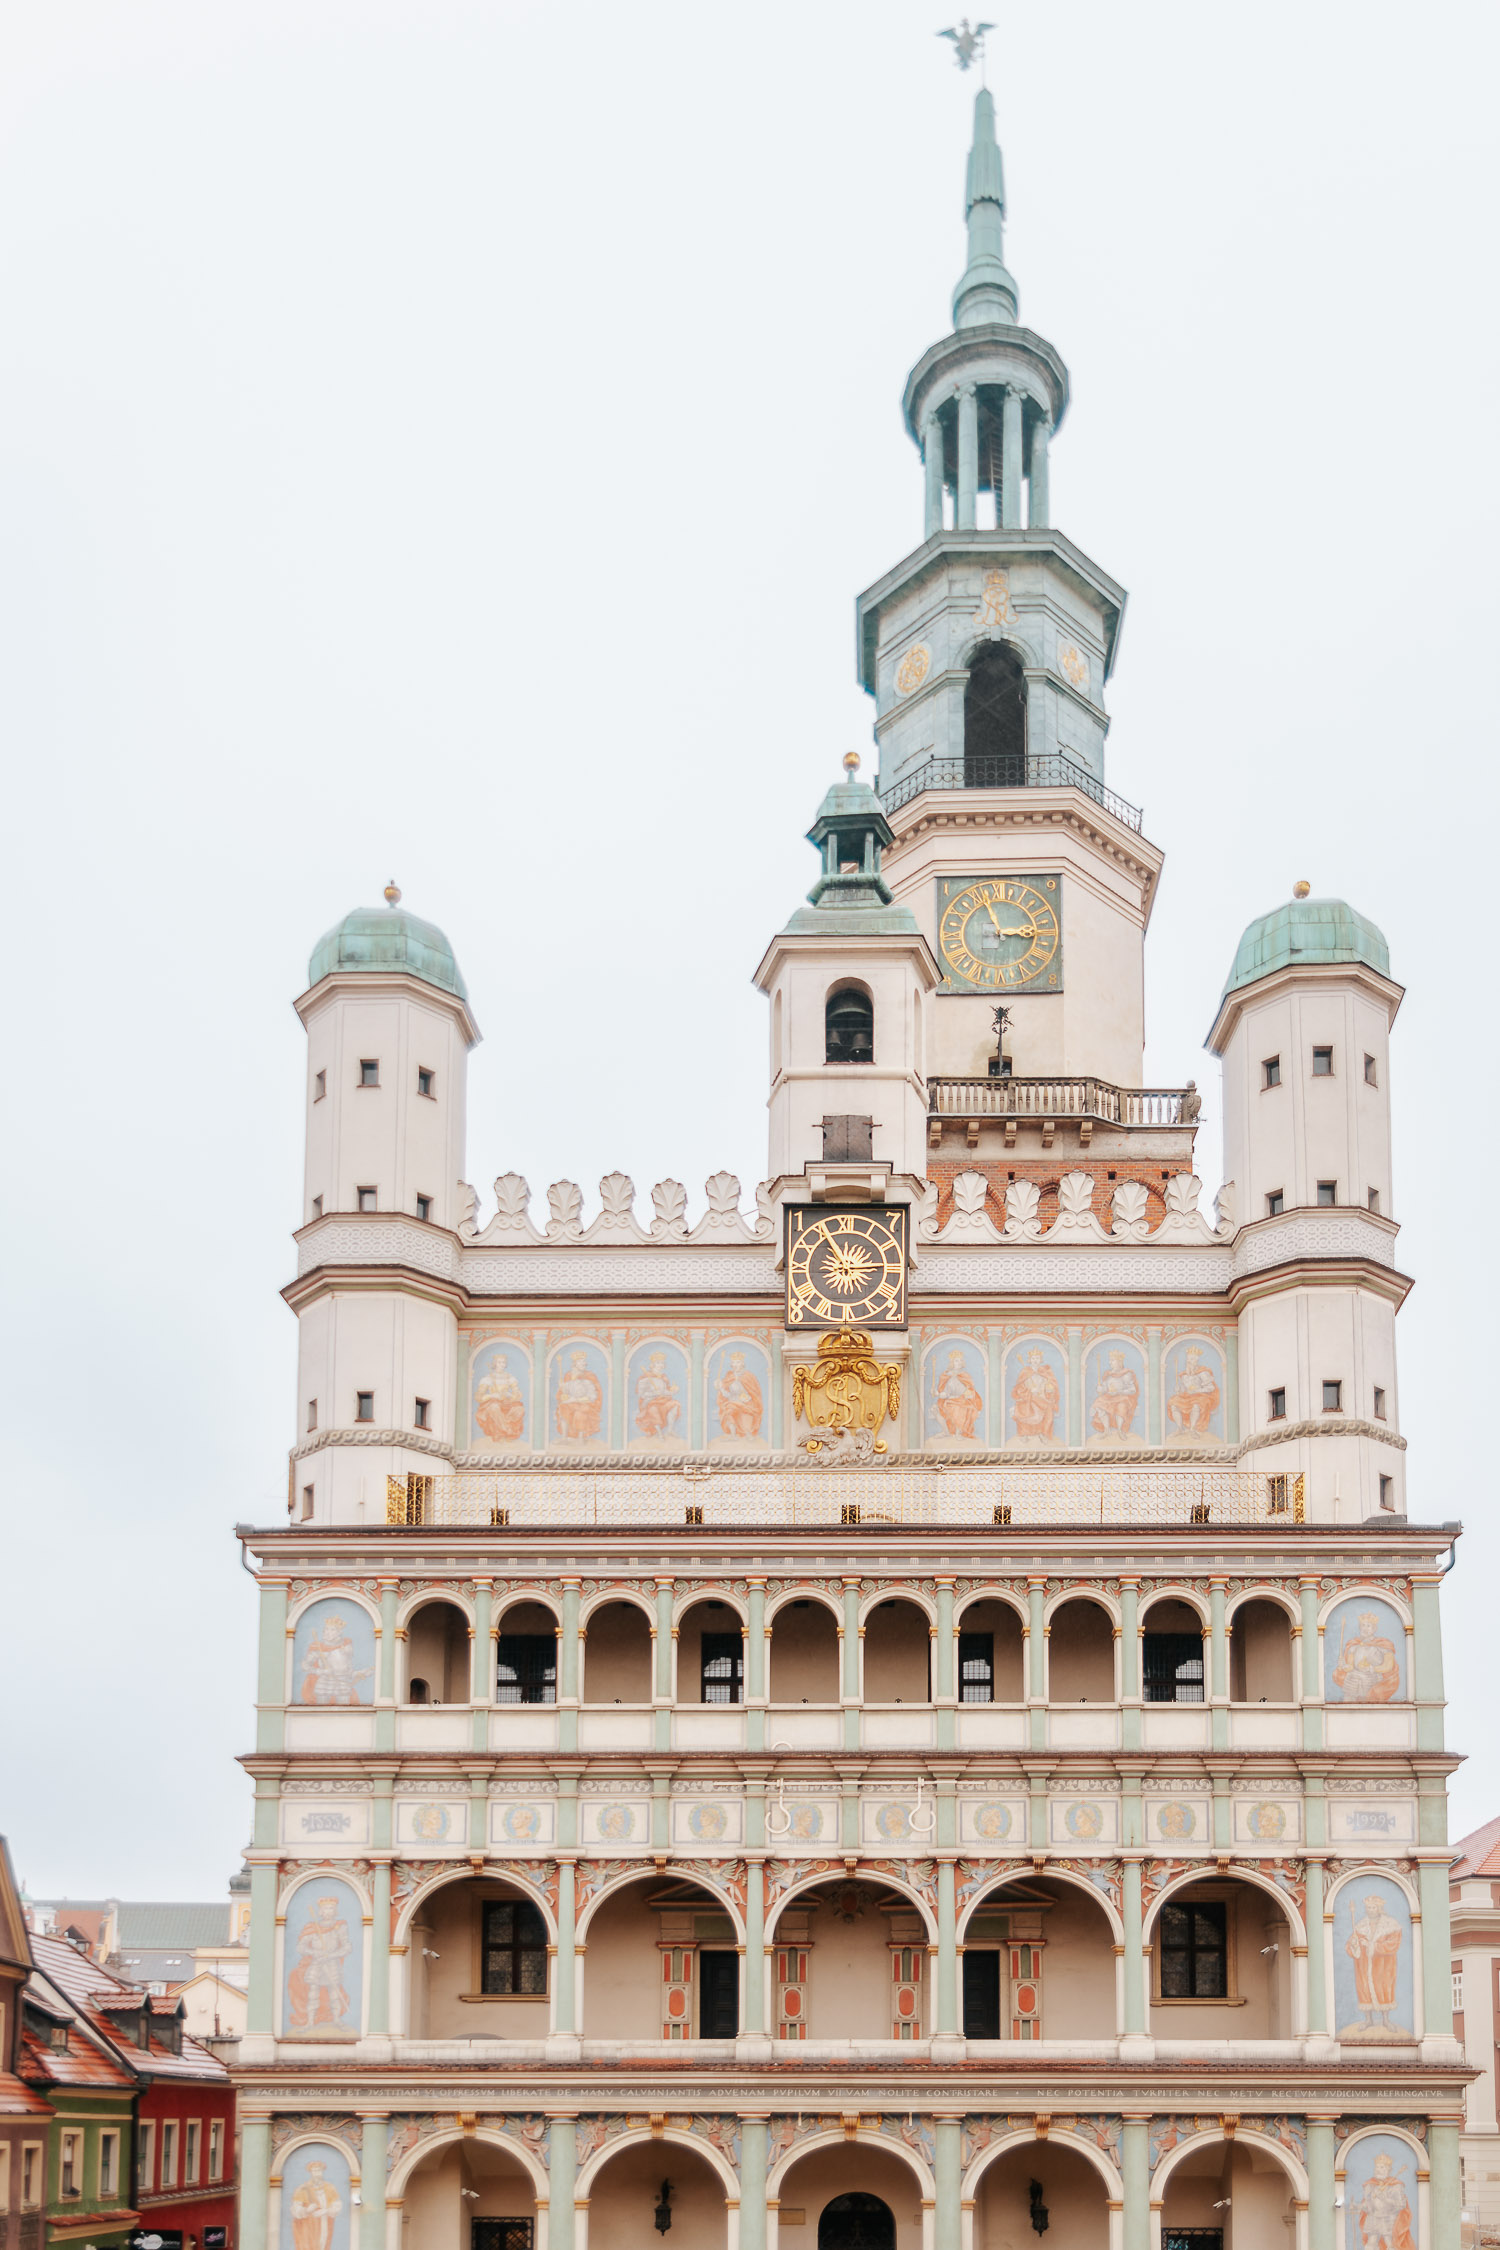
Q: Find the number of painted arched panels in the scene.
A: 14